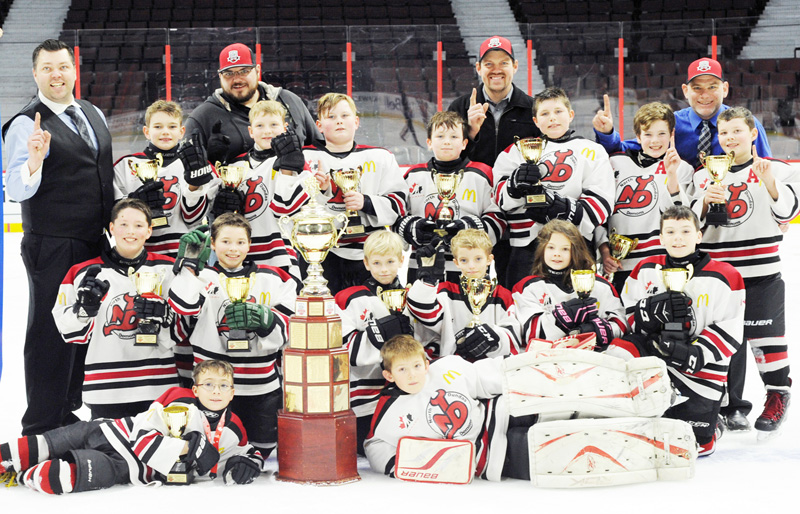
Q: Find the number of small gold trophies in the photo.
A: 14